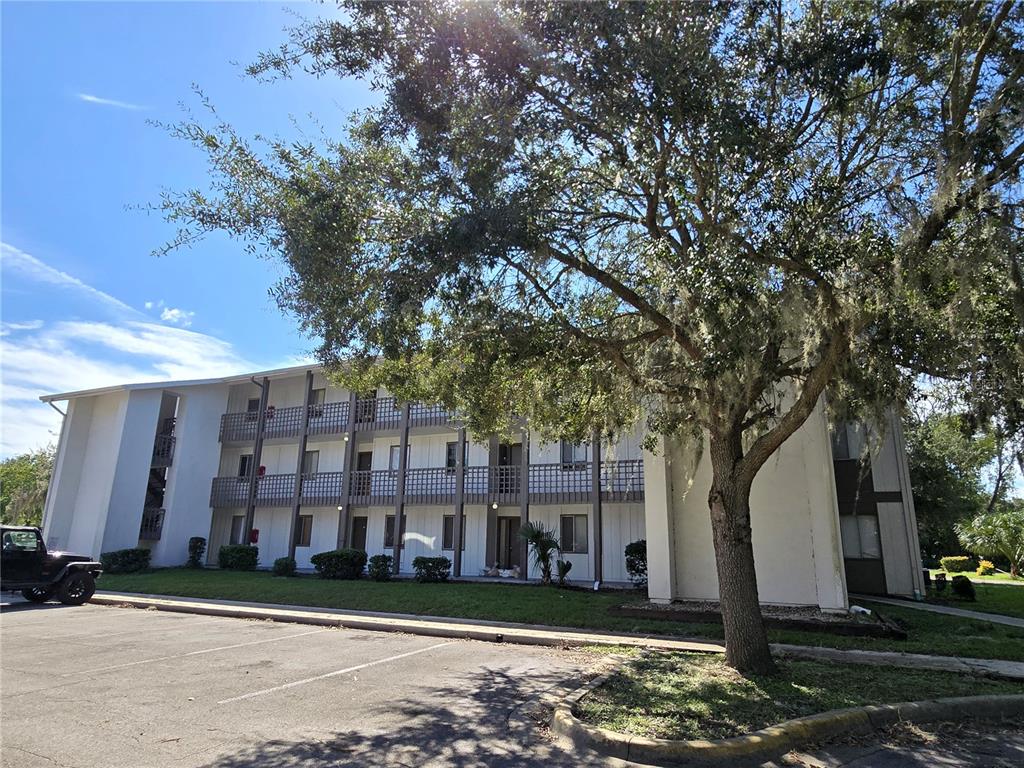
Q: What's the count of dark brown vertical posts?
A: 7